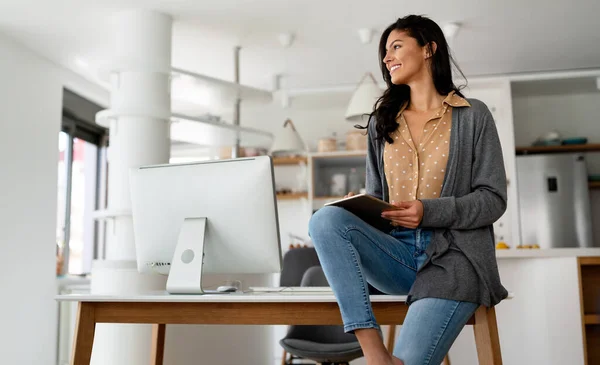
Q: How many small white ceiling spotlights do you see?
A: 3